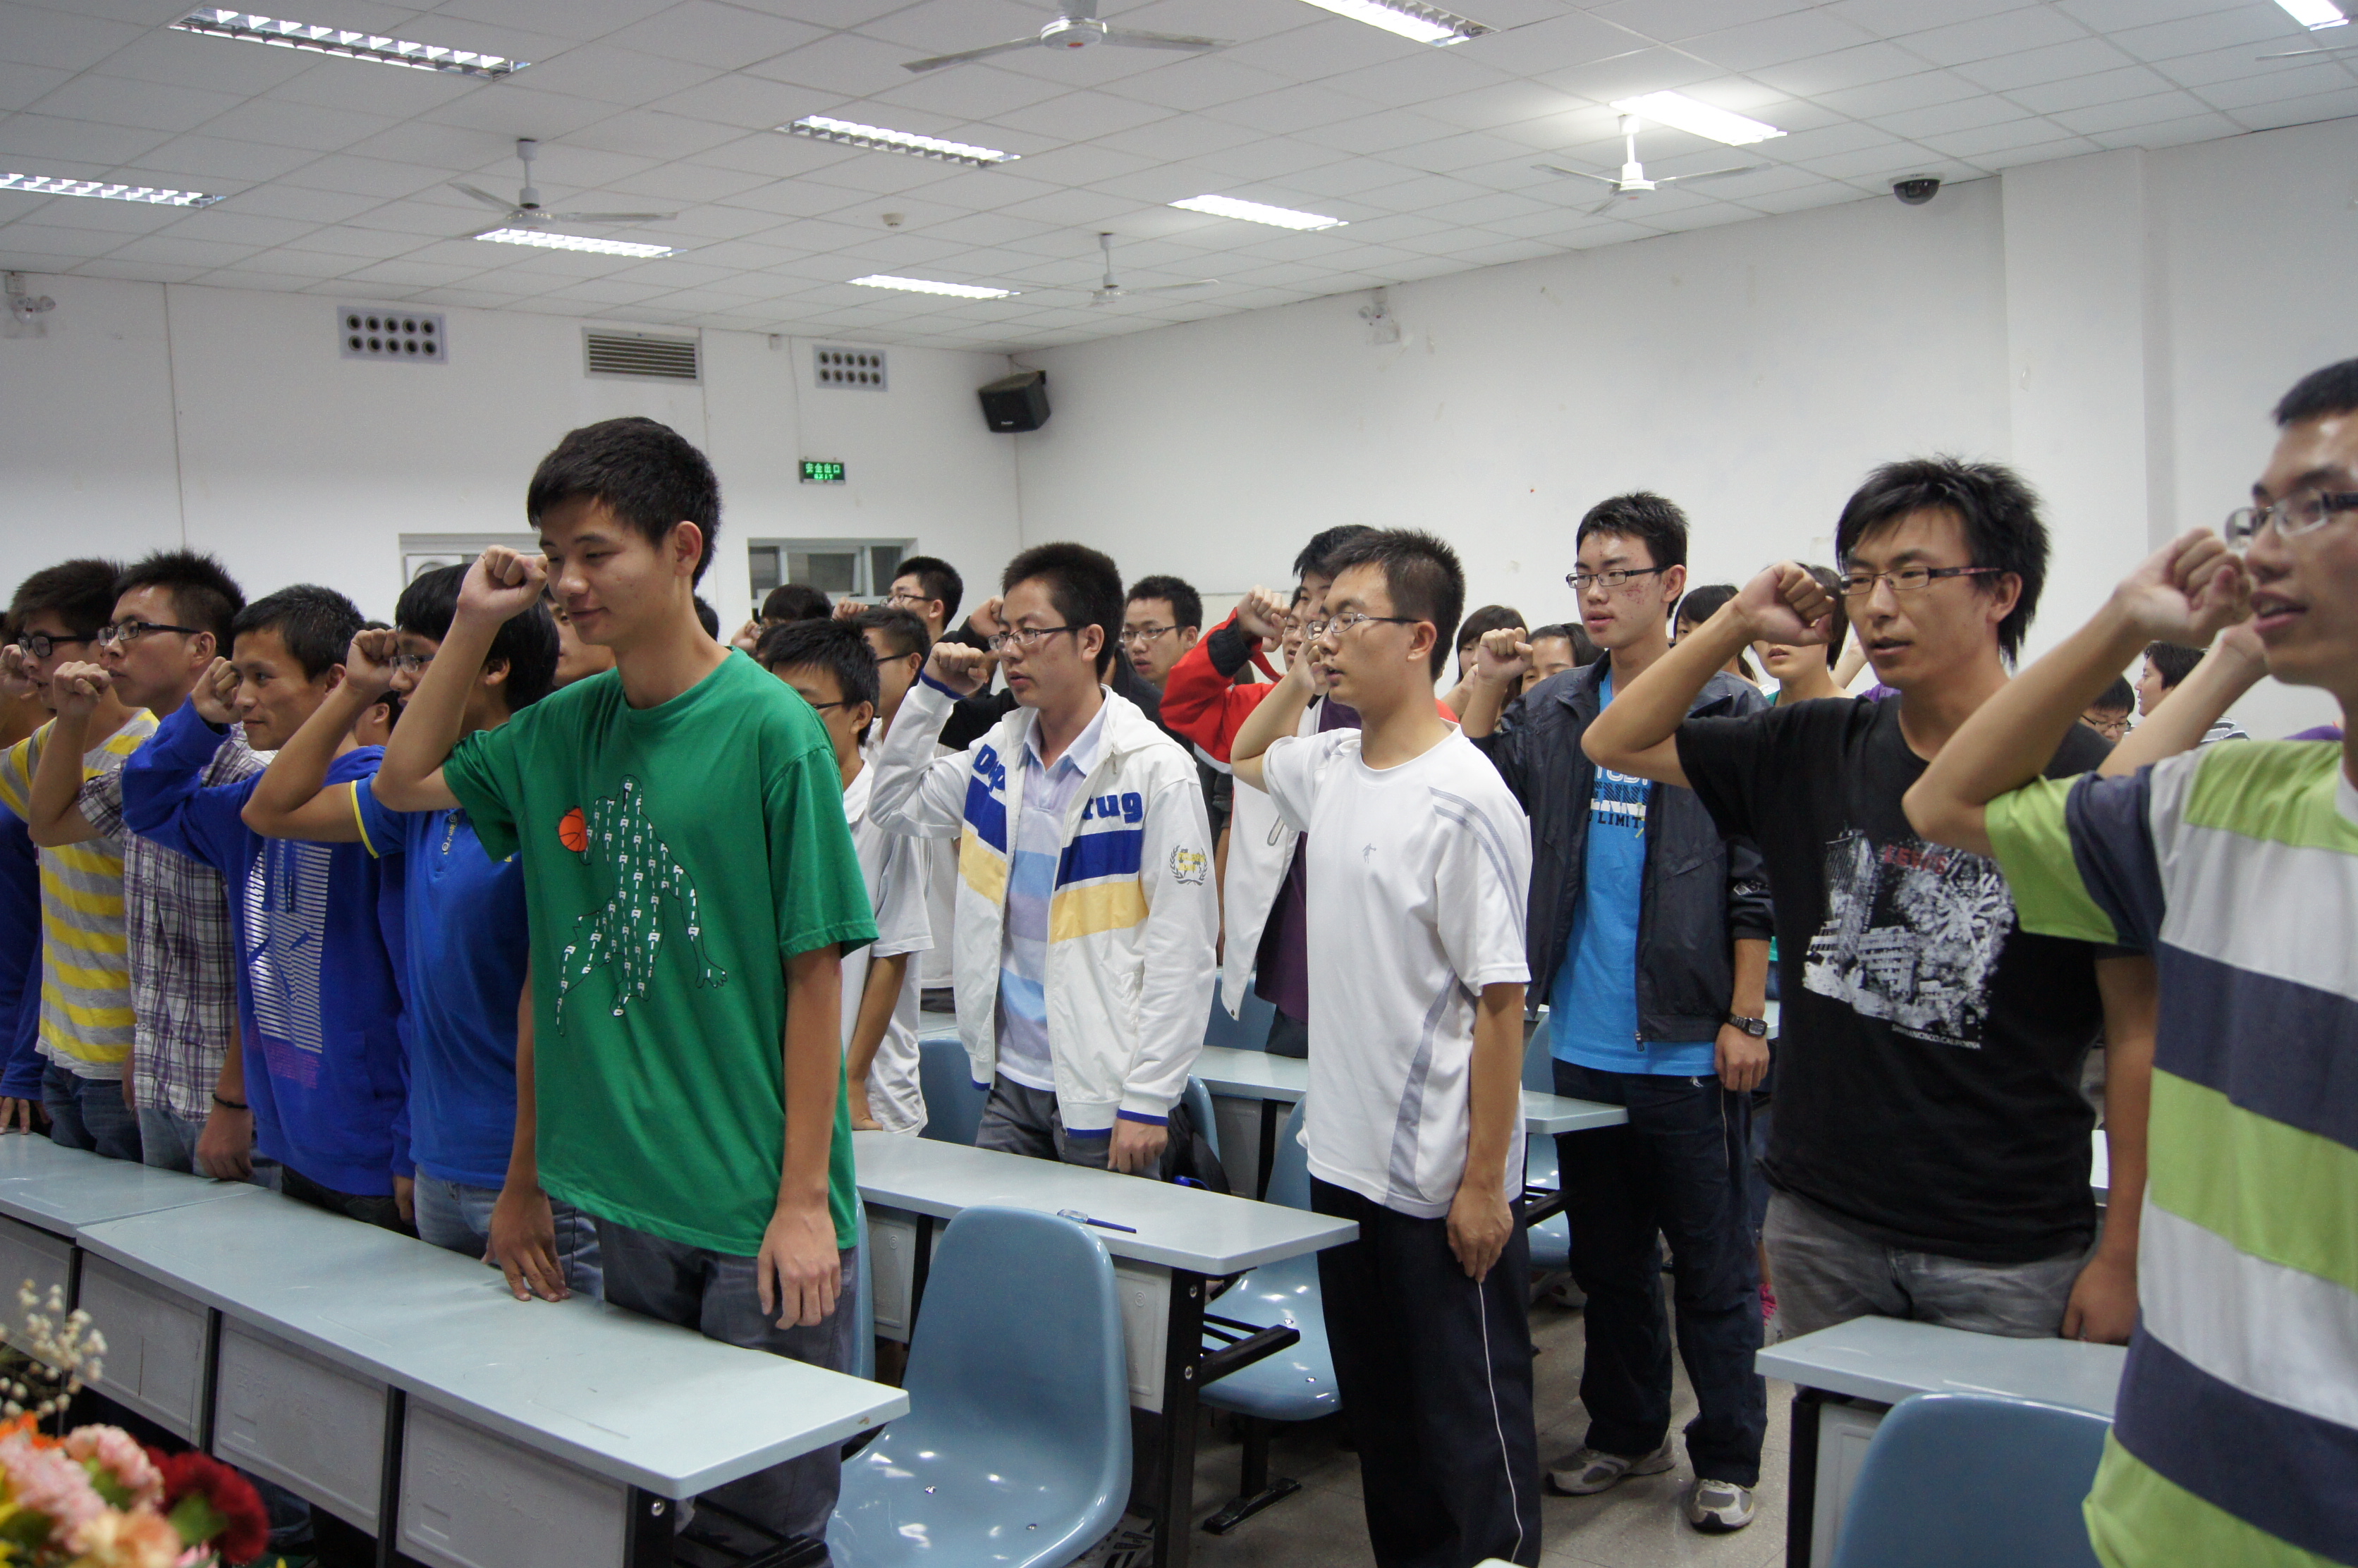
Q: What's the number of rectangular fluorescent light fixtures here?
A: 9